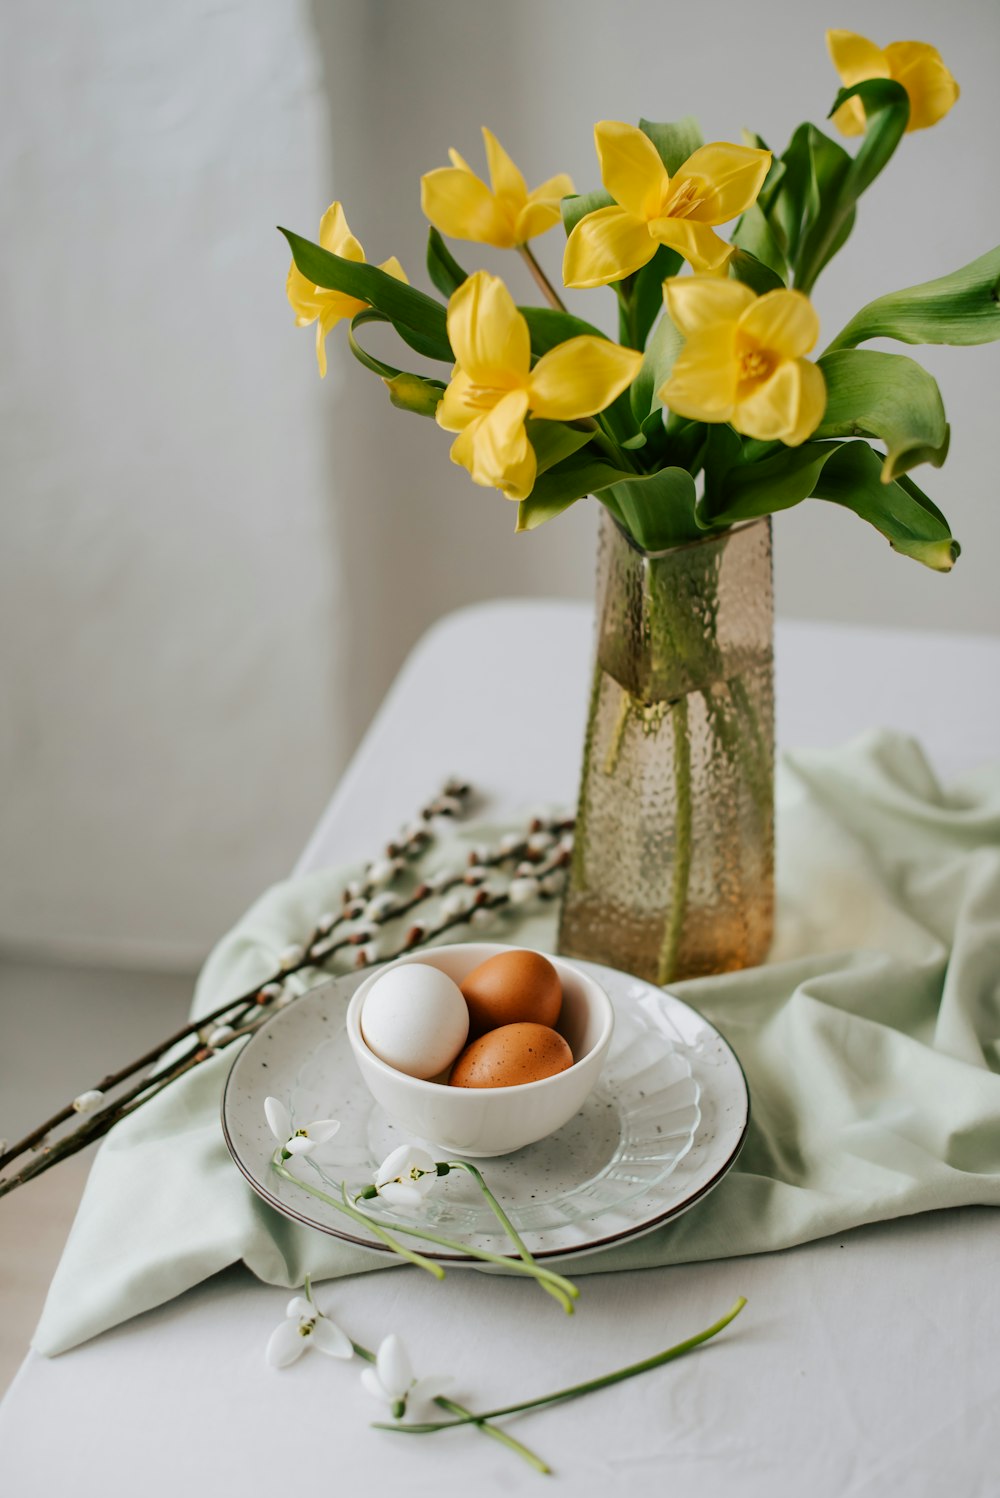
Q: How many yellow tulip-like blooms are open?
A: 6